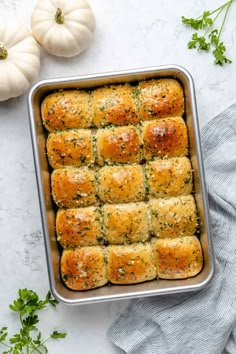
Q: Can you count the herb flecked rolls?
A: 15